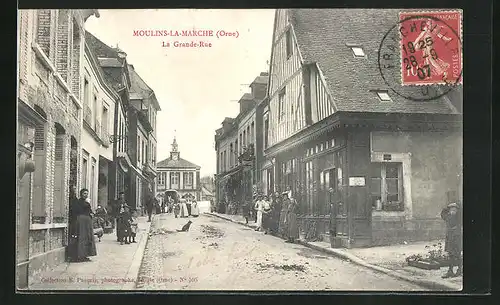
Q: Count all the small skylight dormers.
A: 2